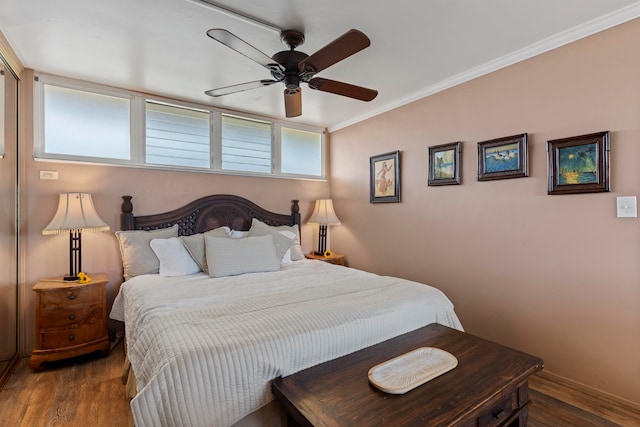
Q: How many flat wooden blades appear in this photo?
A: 5